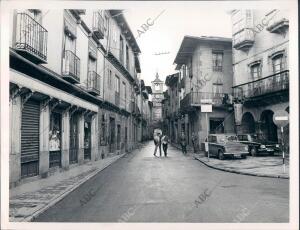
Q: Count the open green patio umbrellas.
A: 0